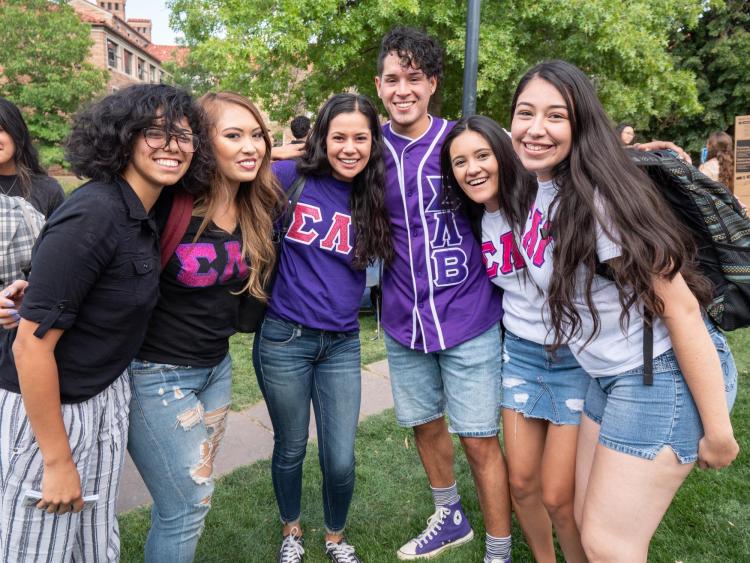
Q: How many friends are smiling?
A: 6